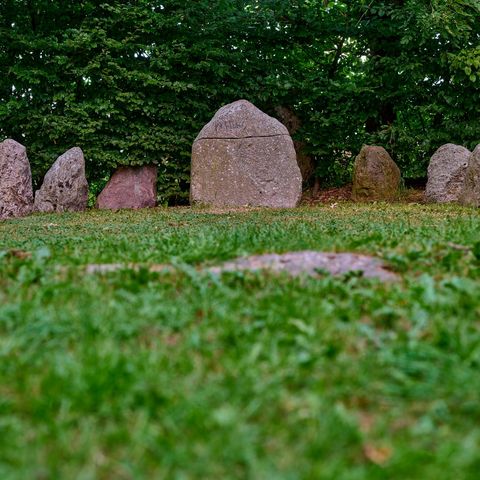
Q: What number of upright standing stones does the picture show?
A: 7